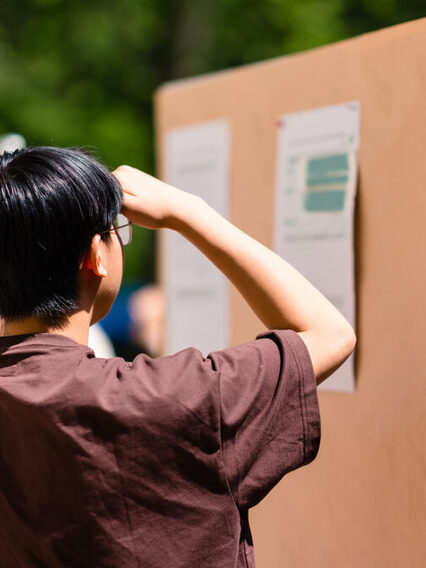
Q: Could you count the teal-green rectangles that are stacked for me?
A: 3